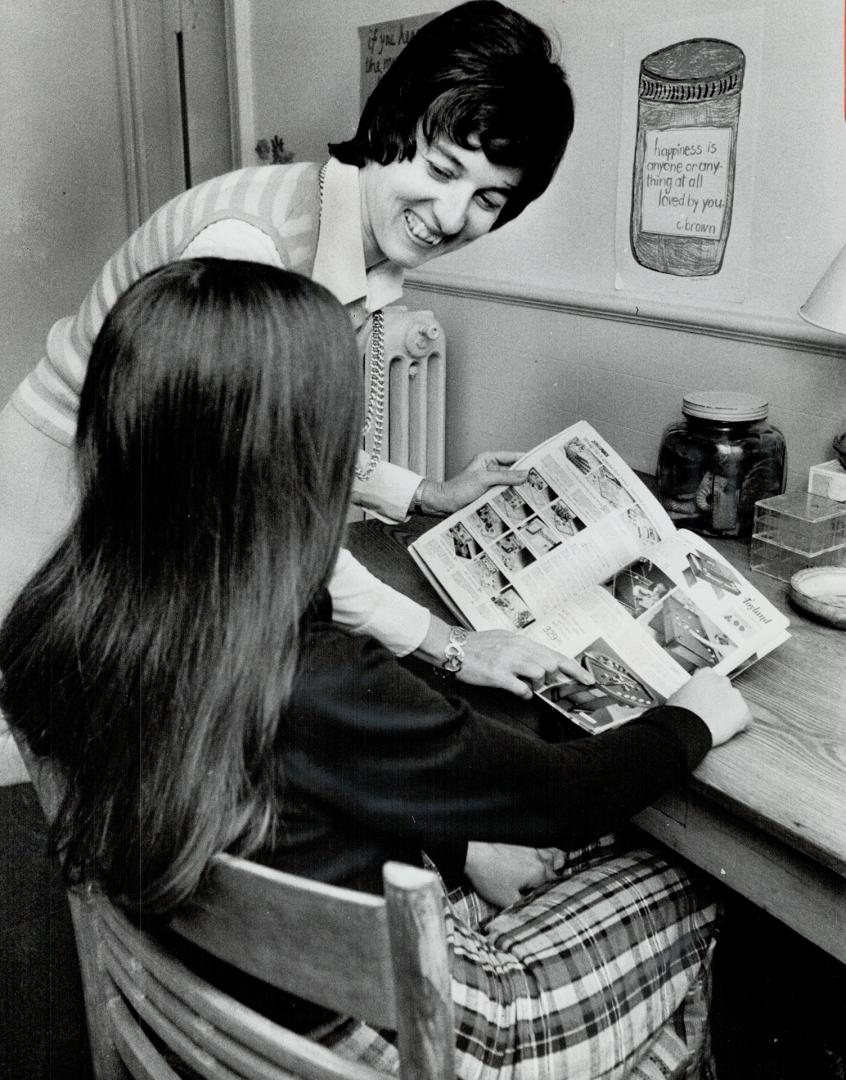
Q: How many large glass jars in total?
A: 1